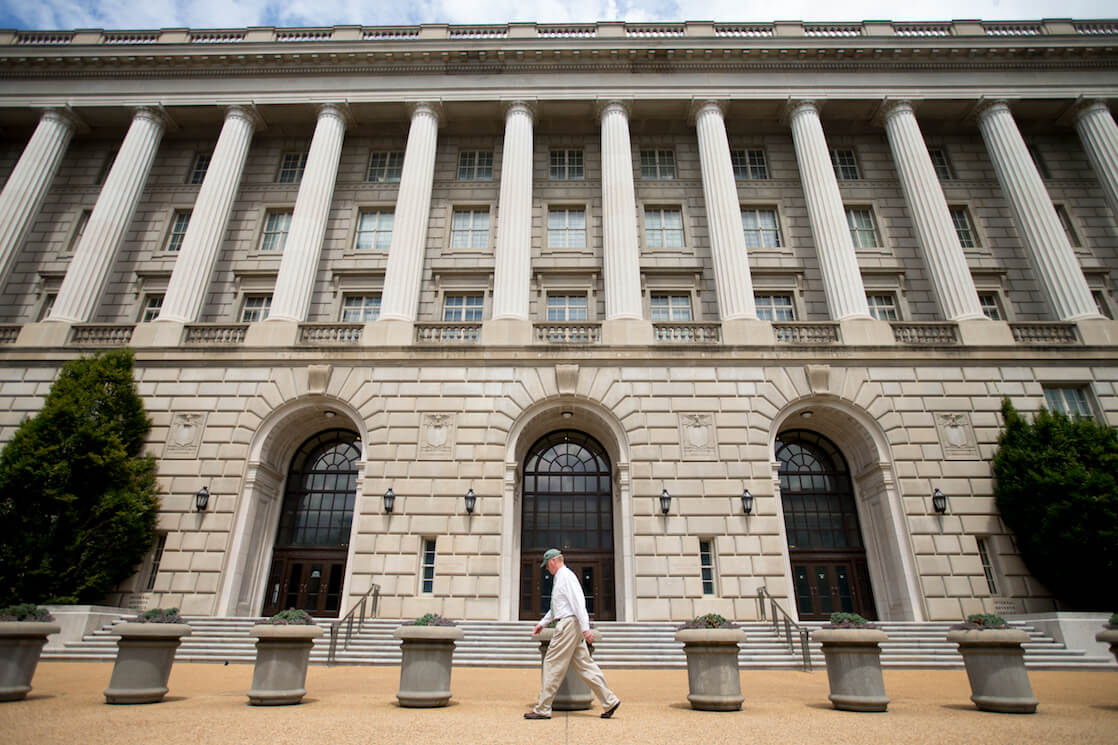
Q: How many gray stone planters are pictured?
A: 9